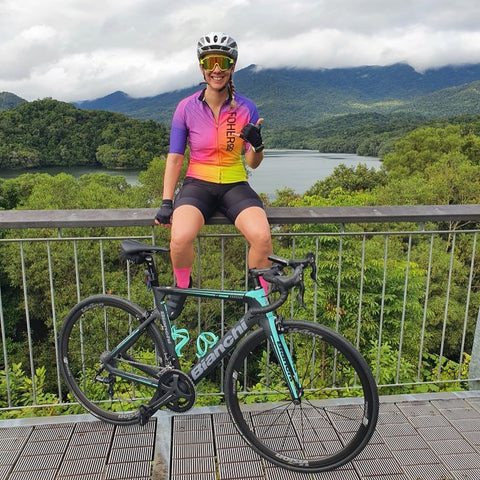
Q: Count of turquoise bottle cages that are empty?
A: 2